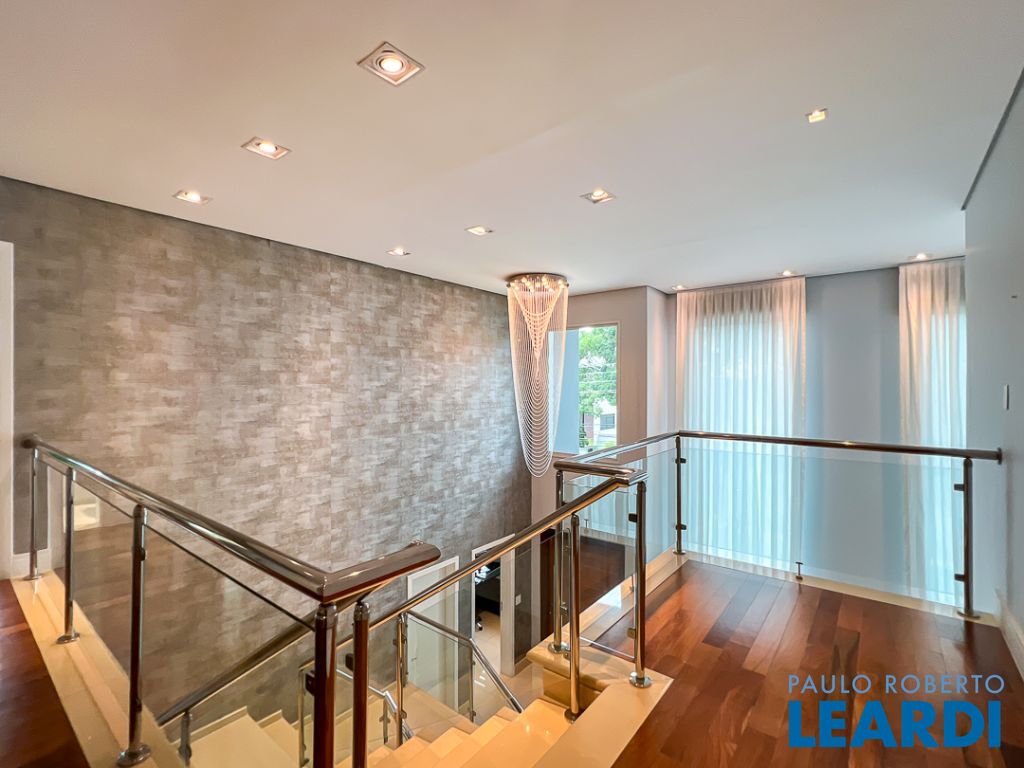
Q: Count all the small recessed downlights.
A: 10